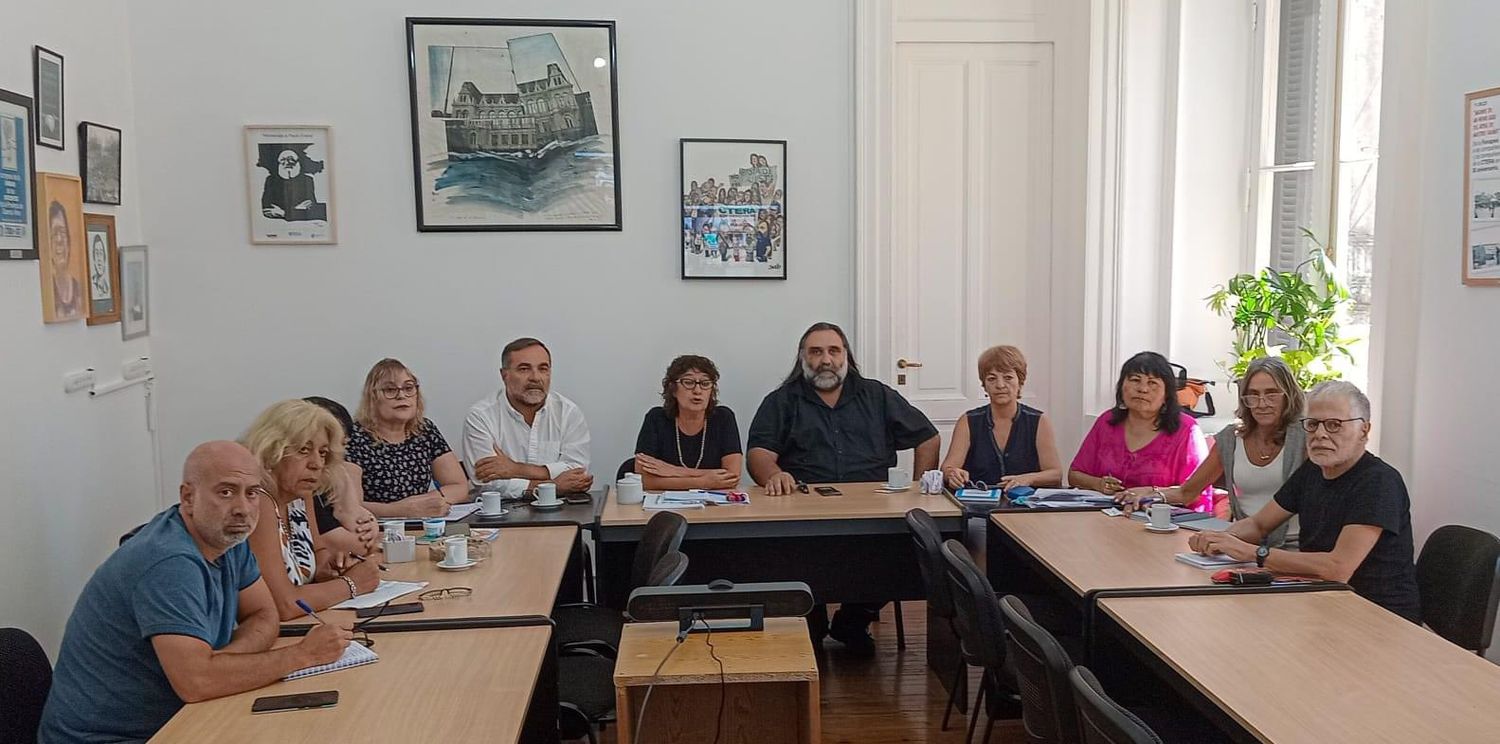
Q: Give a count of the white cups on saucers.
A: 5